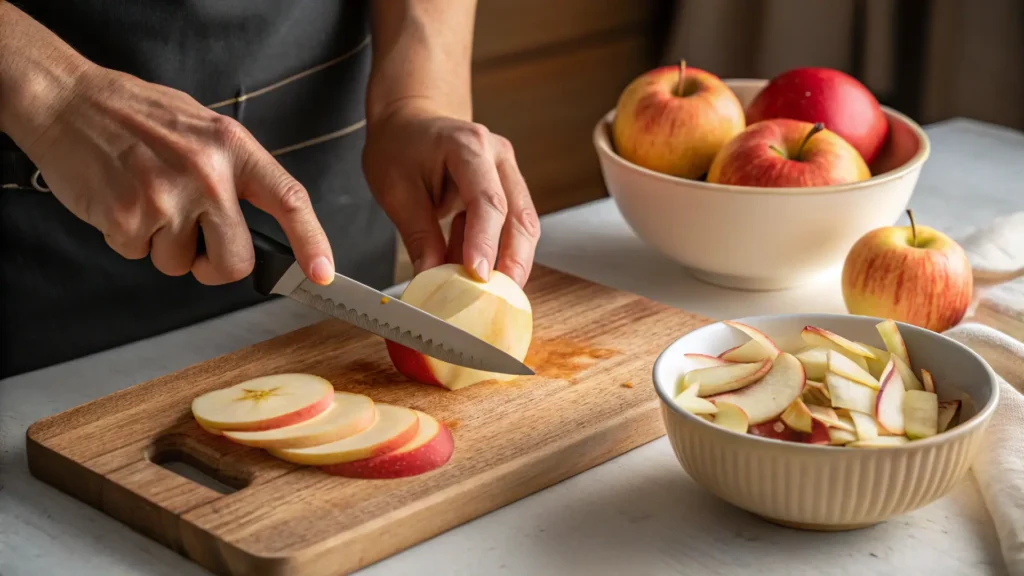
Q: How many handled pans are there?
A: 0